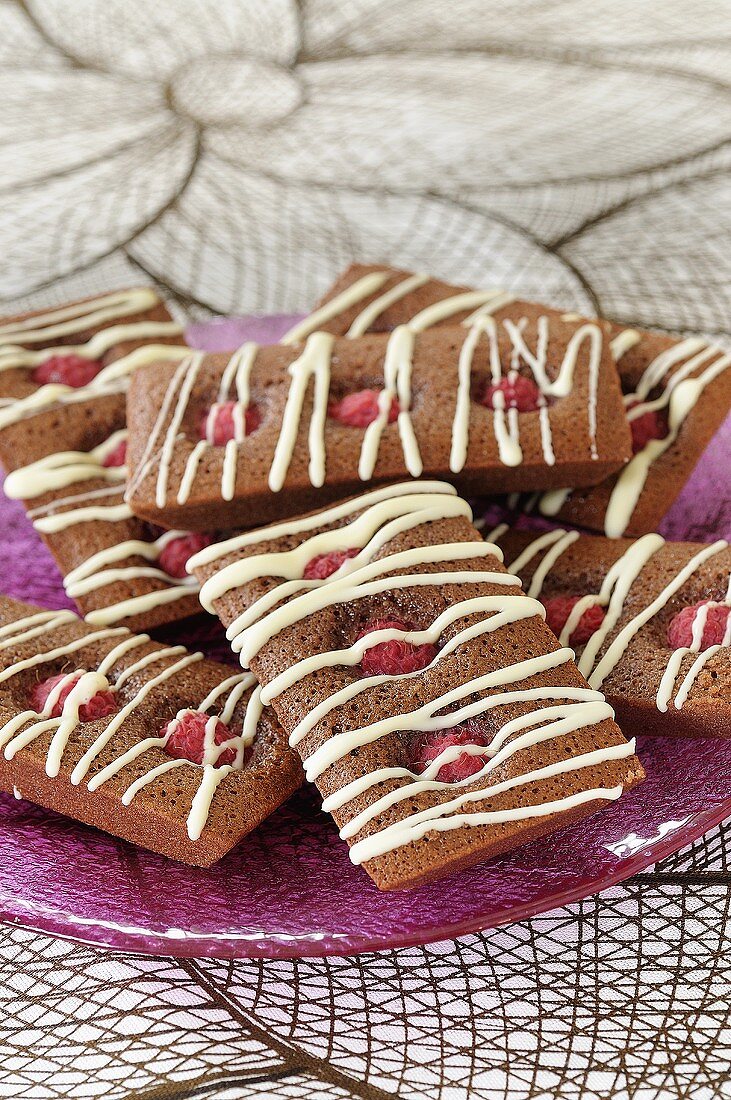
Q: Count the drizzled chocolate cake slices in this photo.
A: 6